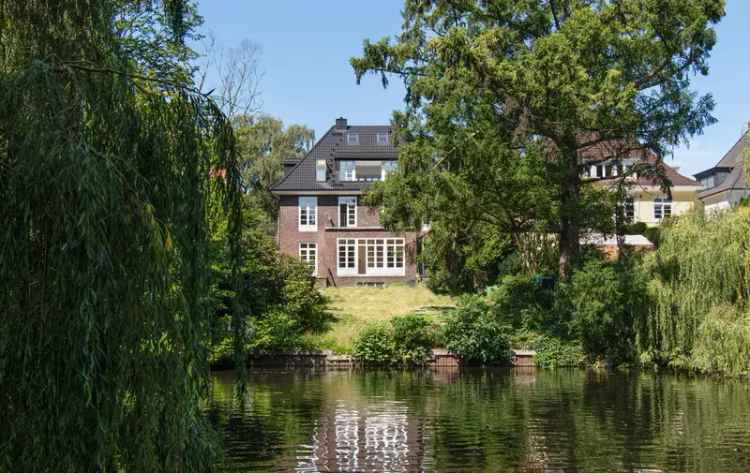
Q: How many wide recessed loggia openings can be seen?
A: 1